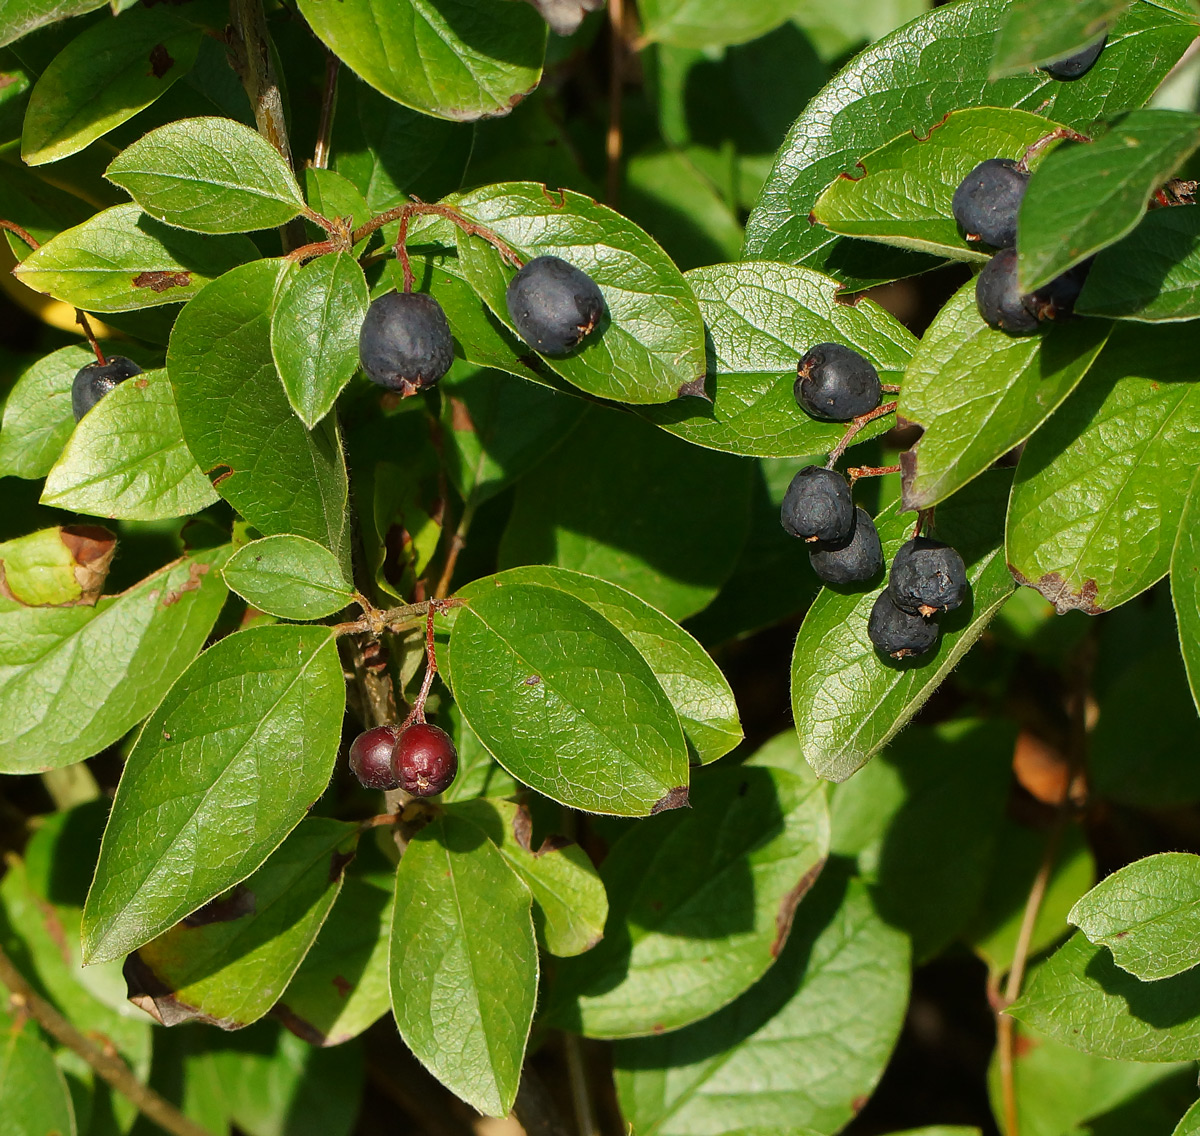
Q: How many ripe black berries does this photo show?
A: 12